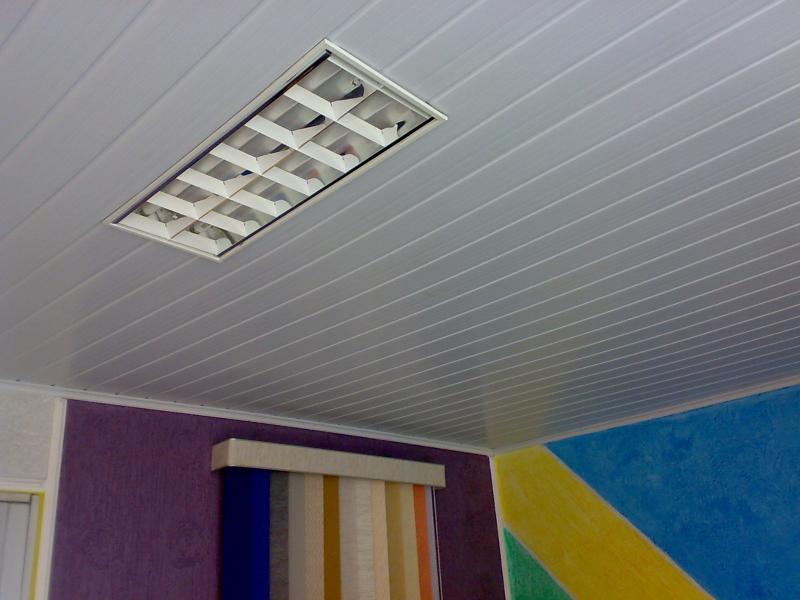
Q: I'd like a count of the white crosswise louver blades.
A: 12